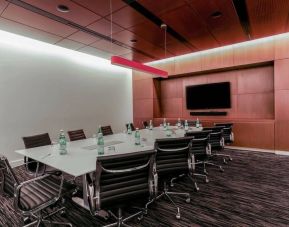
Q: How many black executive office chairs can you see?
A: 12